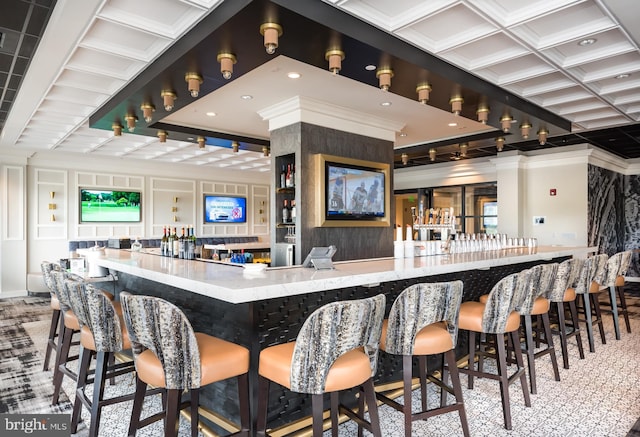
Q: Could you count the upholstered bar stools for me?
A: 11